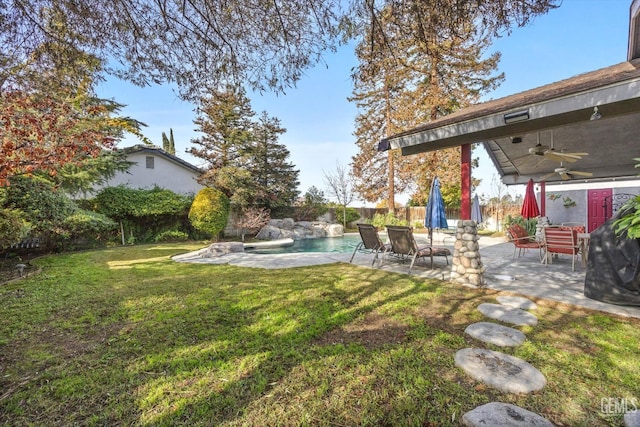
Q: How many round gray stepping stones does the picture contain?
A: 5